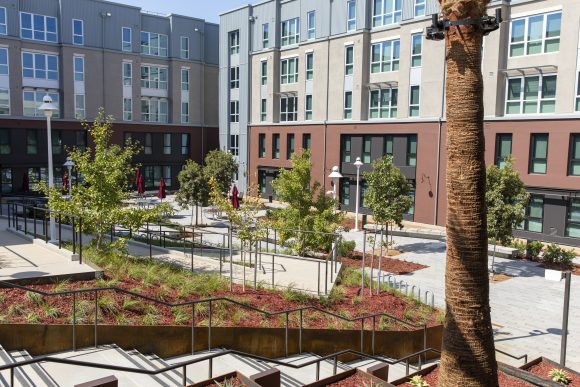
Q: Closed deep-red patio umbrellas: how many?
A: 6